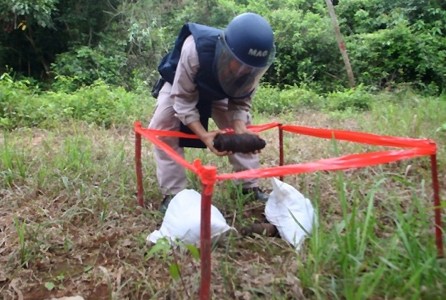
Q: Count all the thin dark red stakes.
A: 4